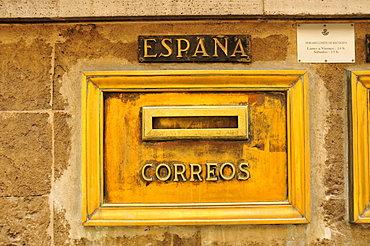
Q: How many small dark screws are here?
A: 6